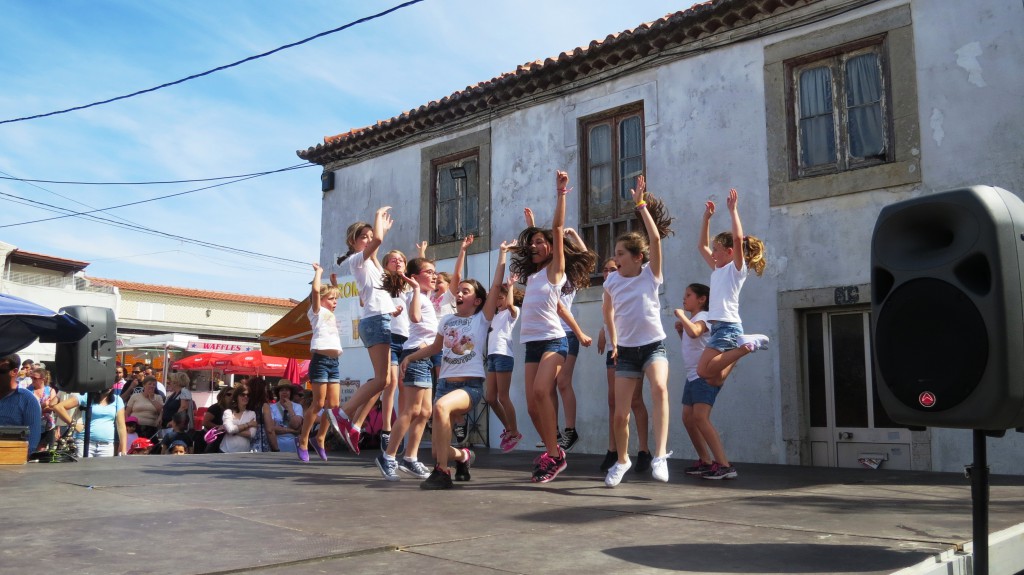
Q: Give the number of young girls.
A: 13